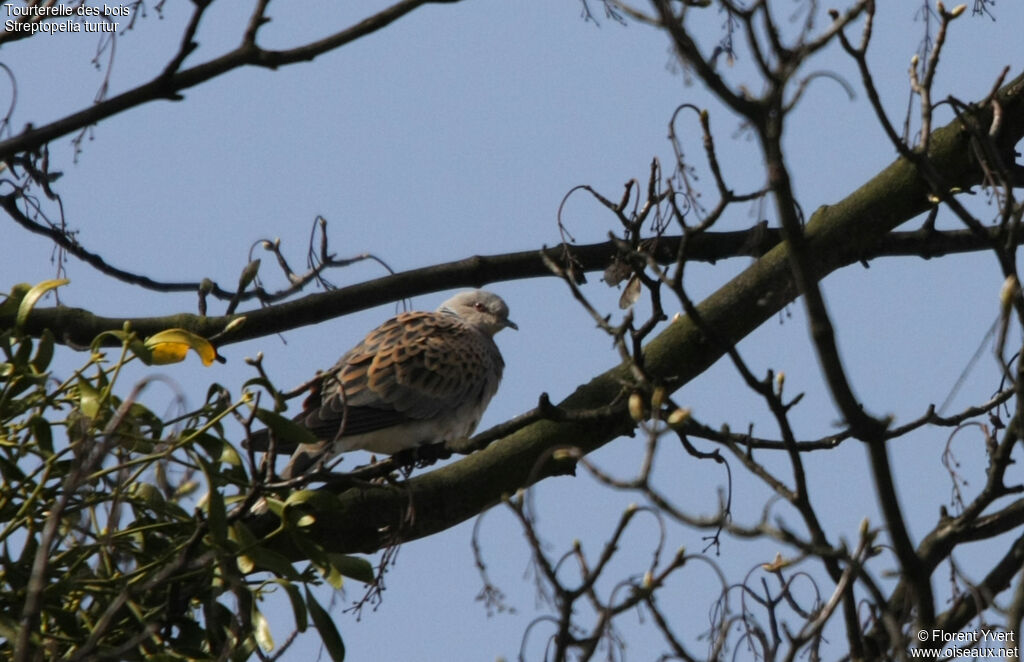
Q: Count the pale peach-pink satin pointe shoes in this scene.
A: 0